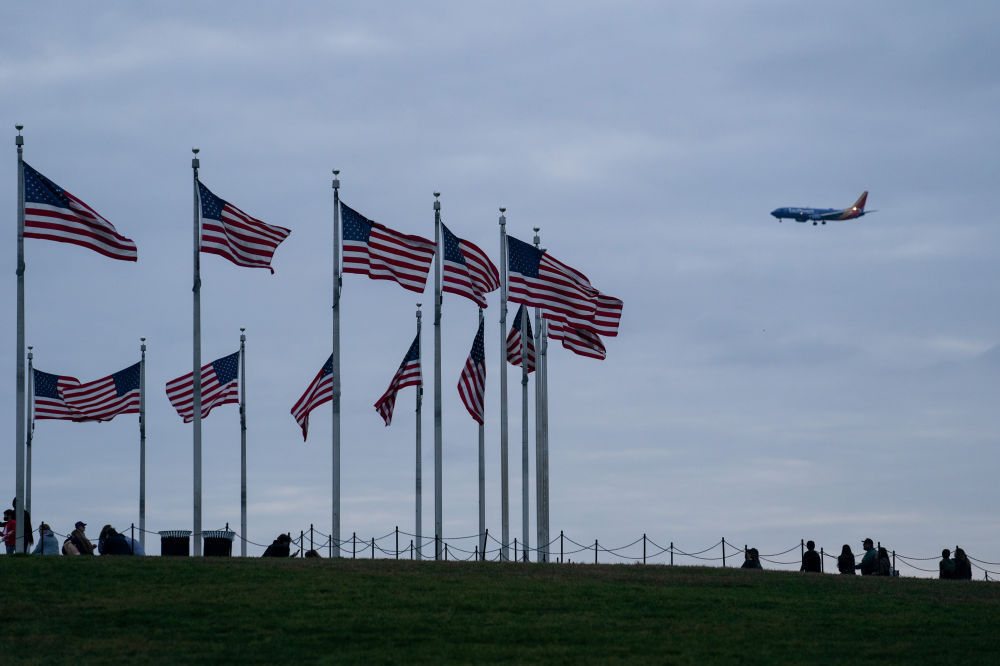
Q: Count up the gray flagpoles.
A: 13